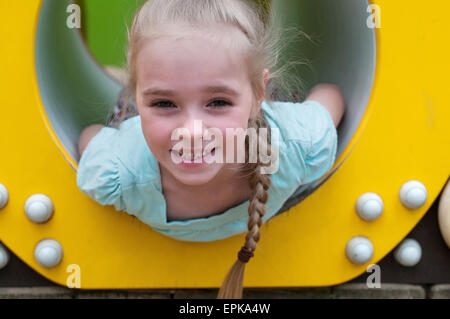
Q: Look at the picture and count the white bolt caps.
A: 8